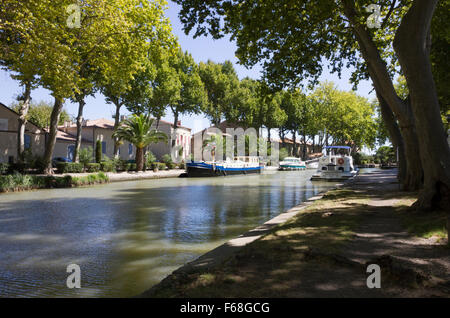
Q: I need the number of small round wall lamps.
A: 0